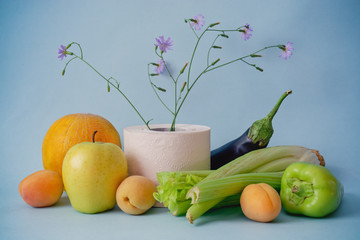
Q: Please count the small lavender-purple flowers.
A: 6